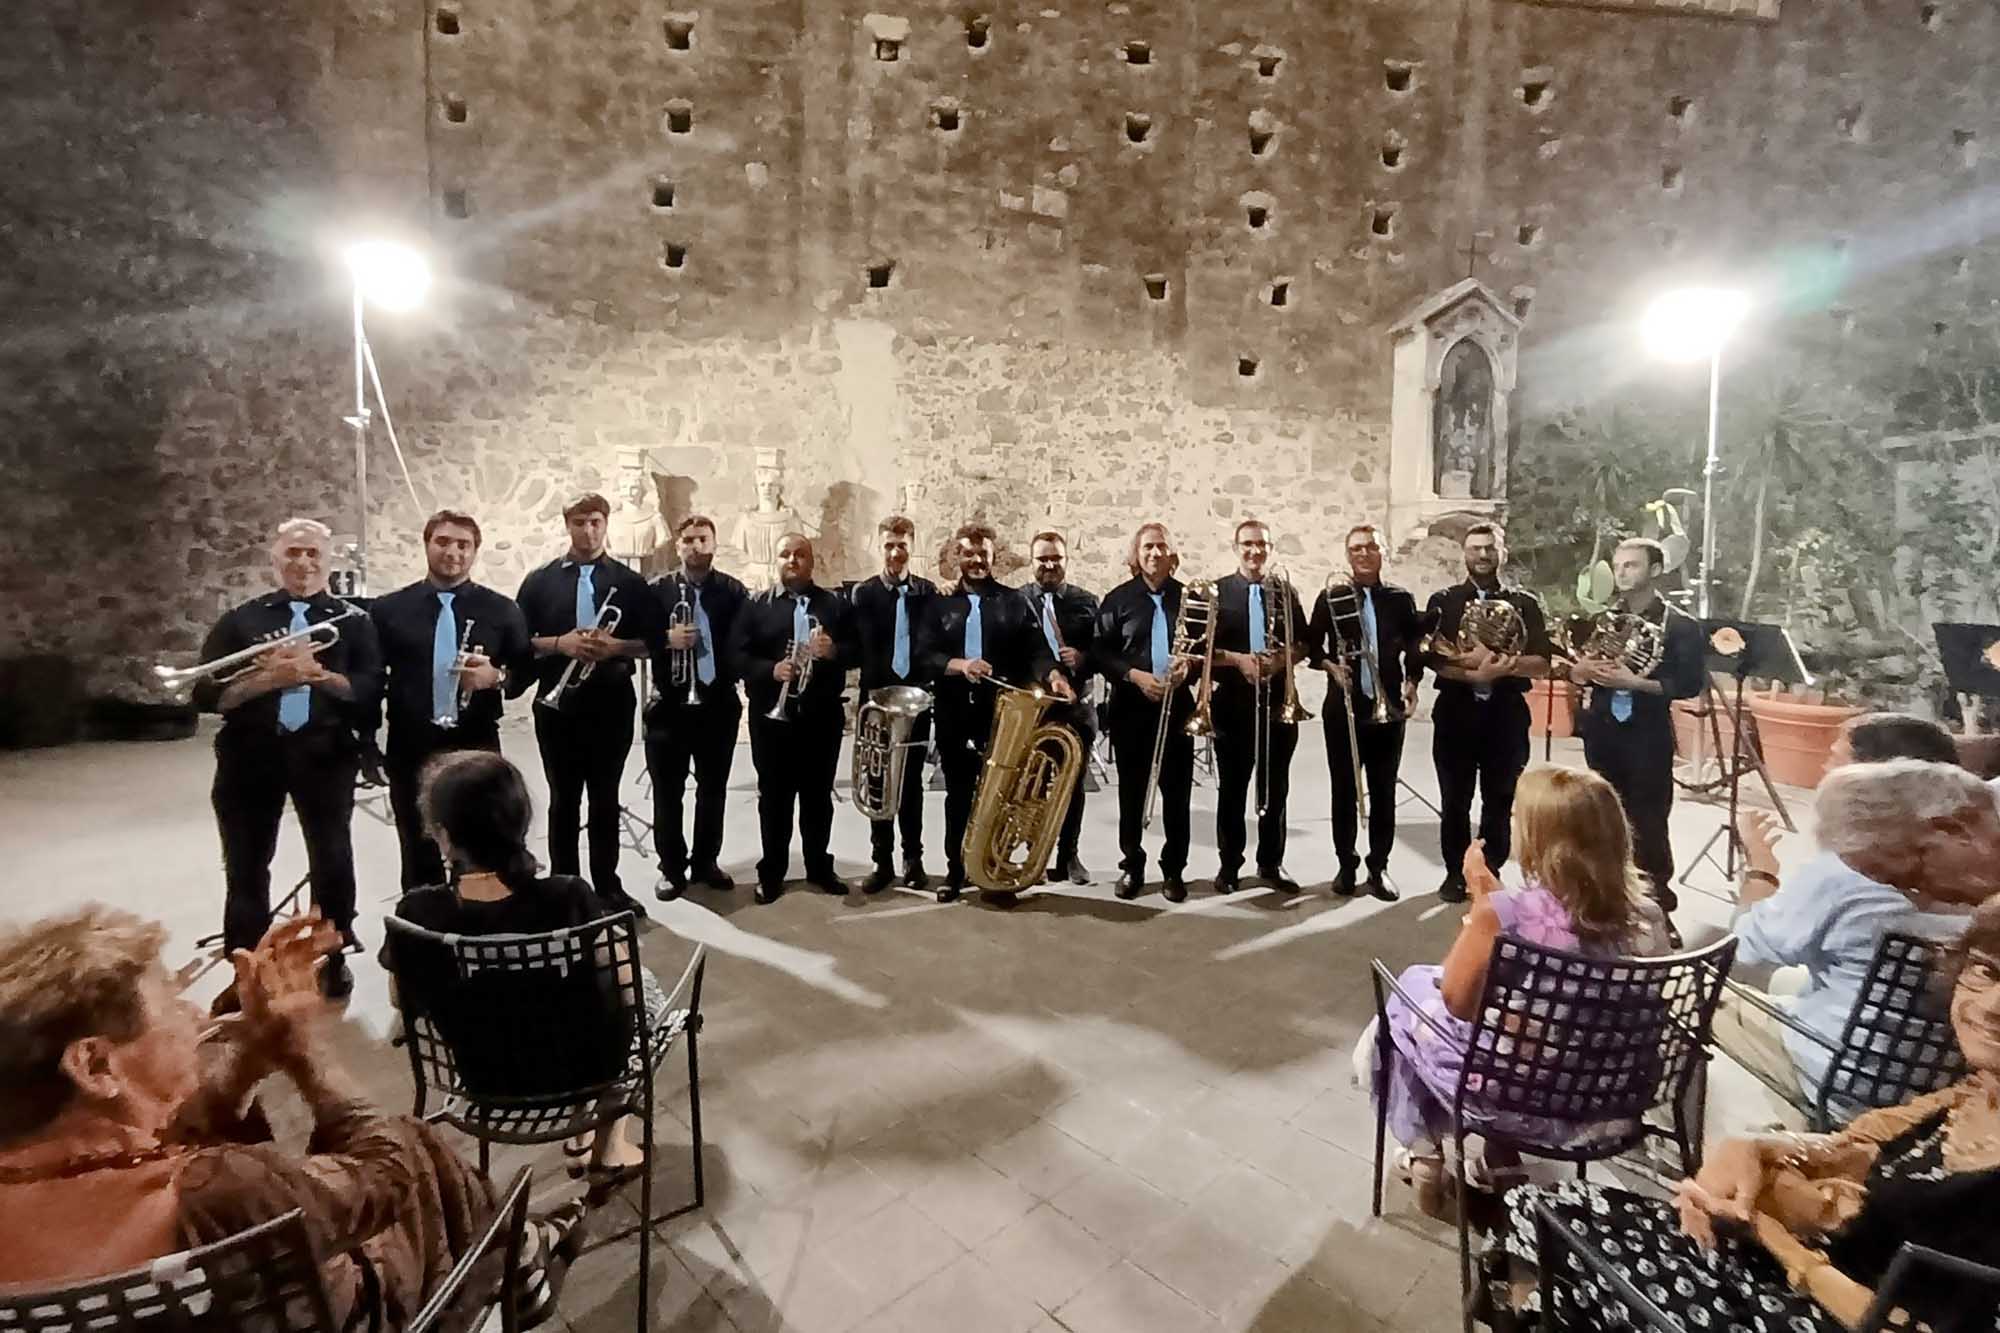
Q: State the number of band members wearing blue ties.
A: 13